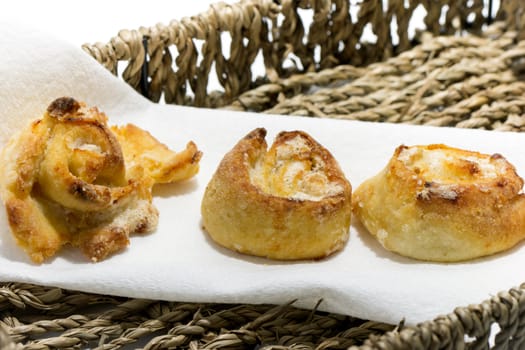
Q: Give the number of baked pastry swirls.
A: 3